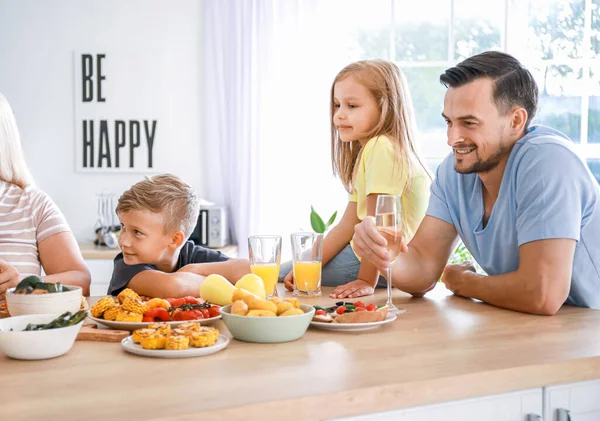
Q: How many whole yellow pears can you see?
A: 2